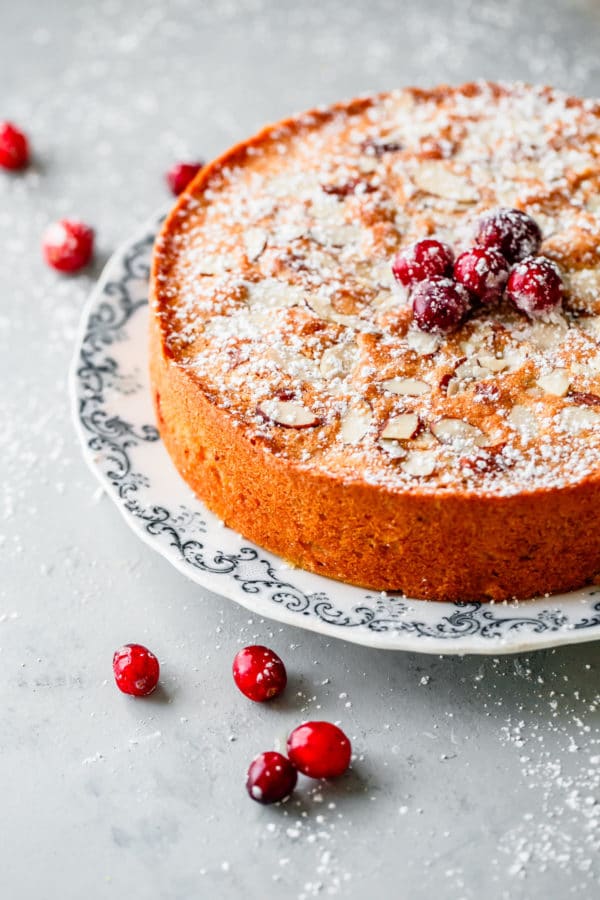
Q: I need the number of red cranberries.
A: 12